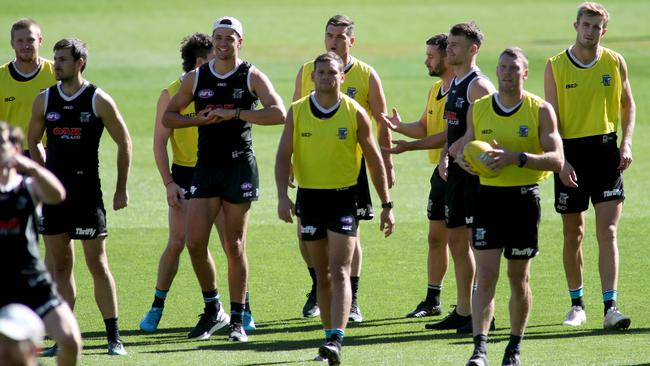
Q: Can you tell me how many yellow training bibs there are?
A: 7